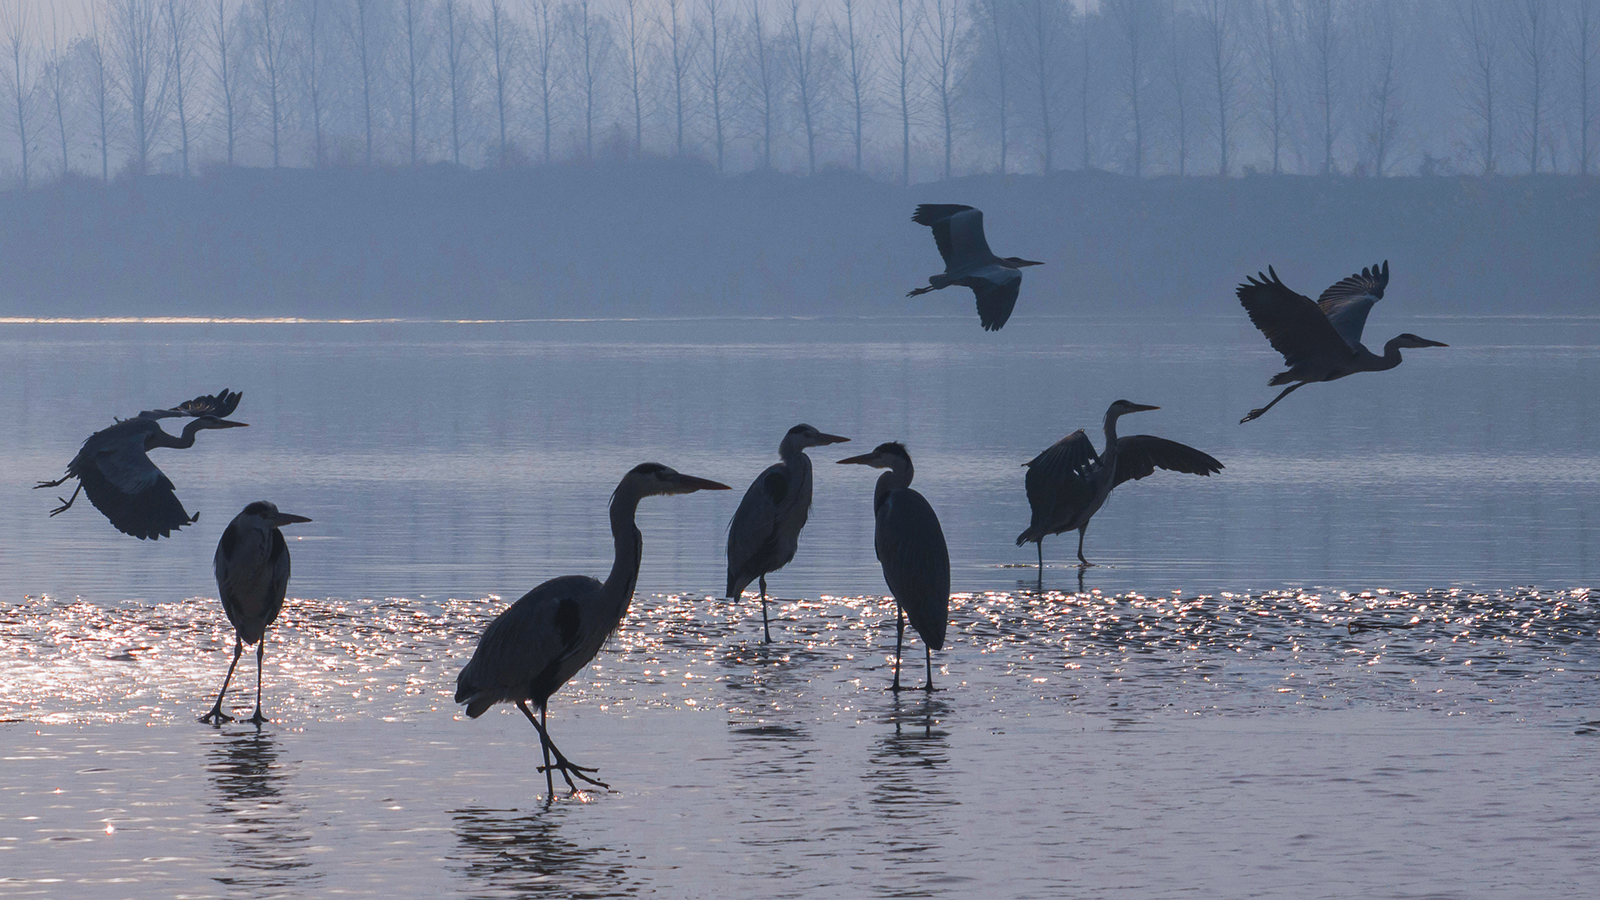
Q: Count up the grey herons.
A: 8